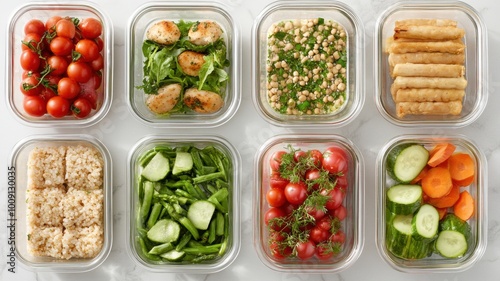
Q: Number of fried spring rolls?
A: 8